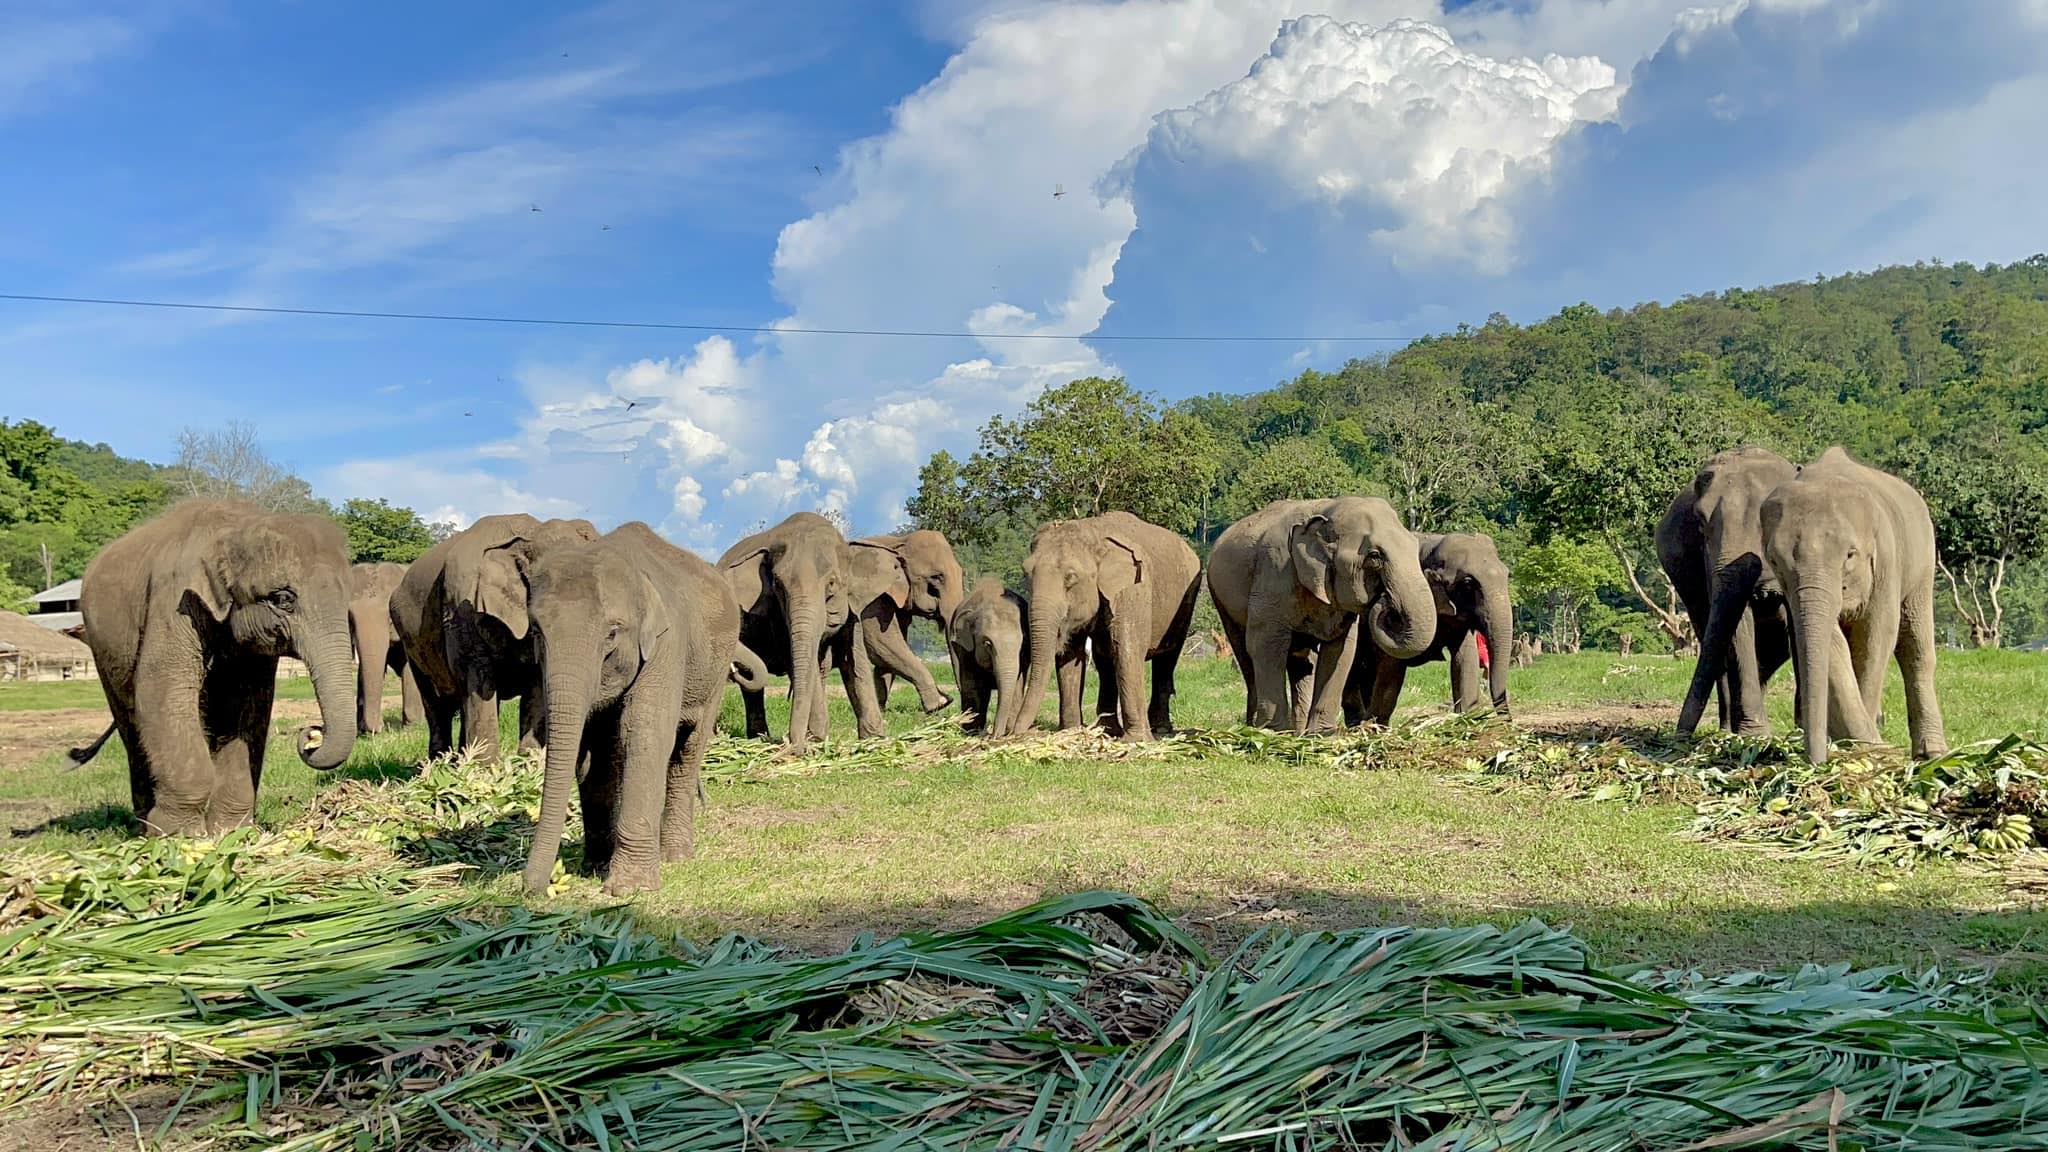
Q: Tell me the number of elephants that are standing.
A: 12